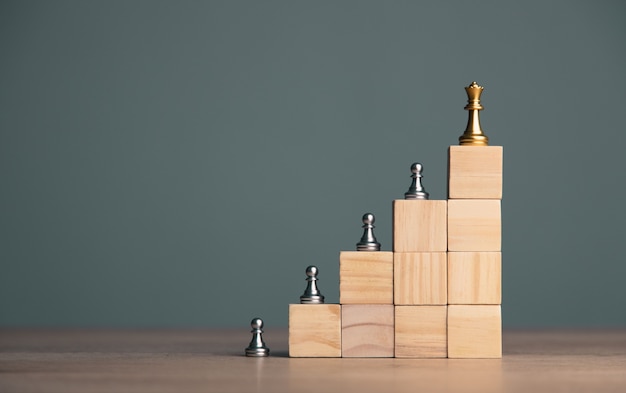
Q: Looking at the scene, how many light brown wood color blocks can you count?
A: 10